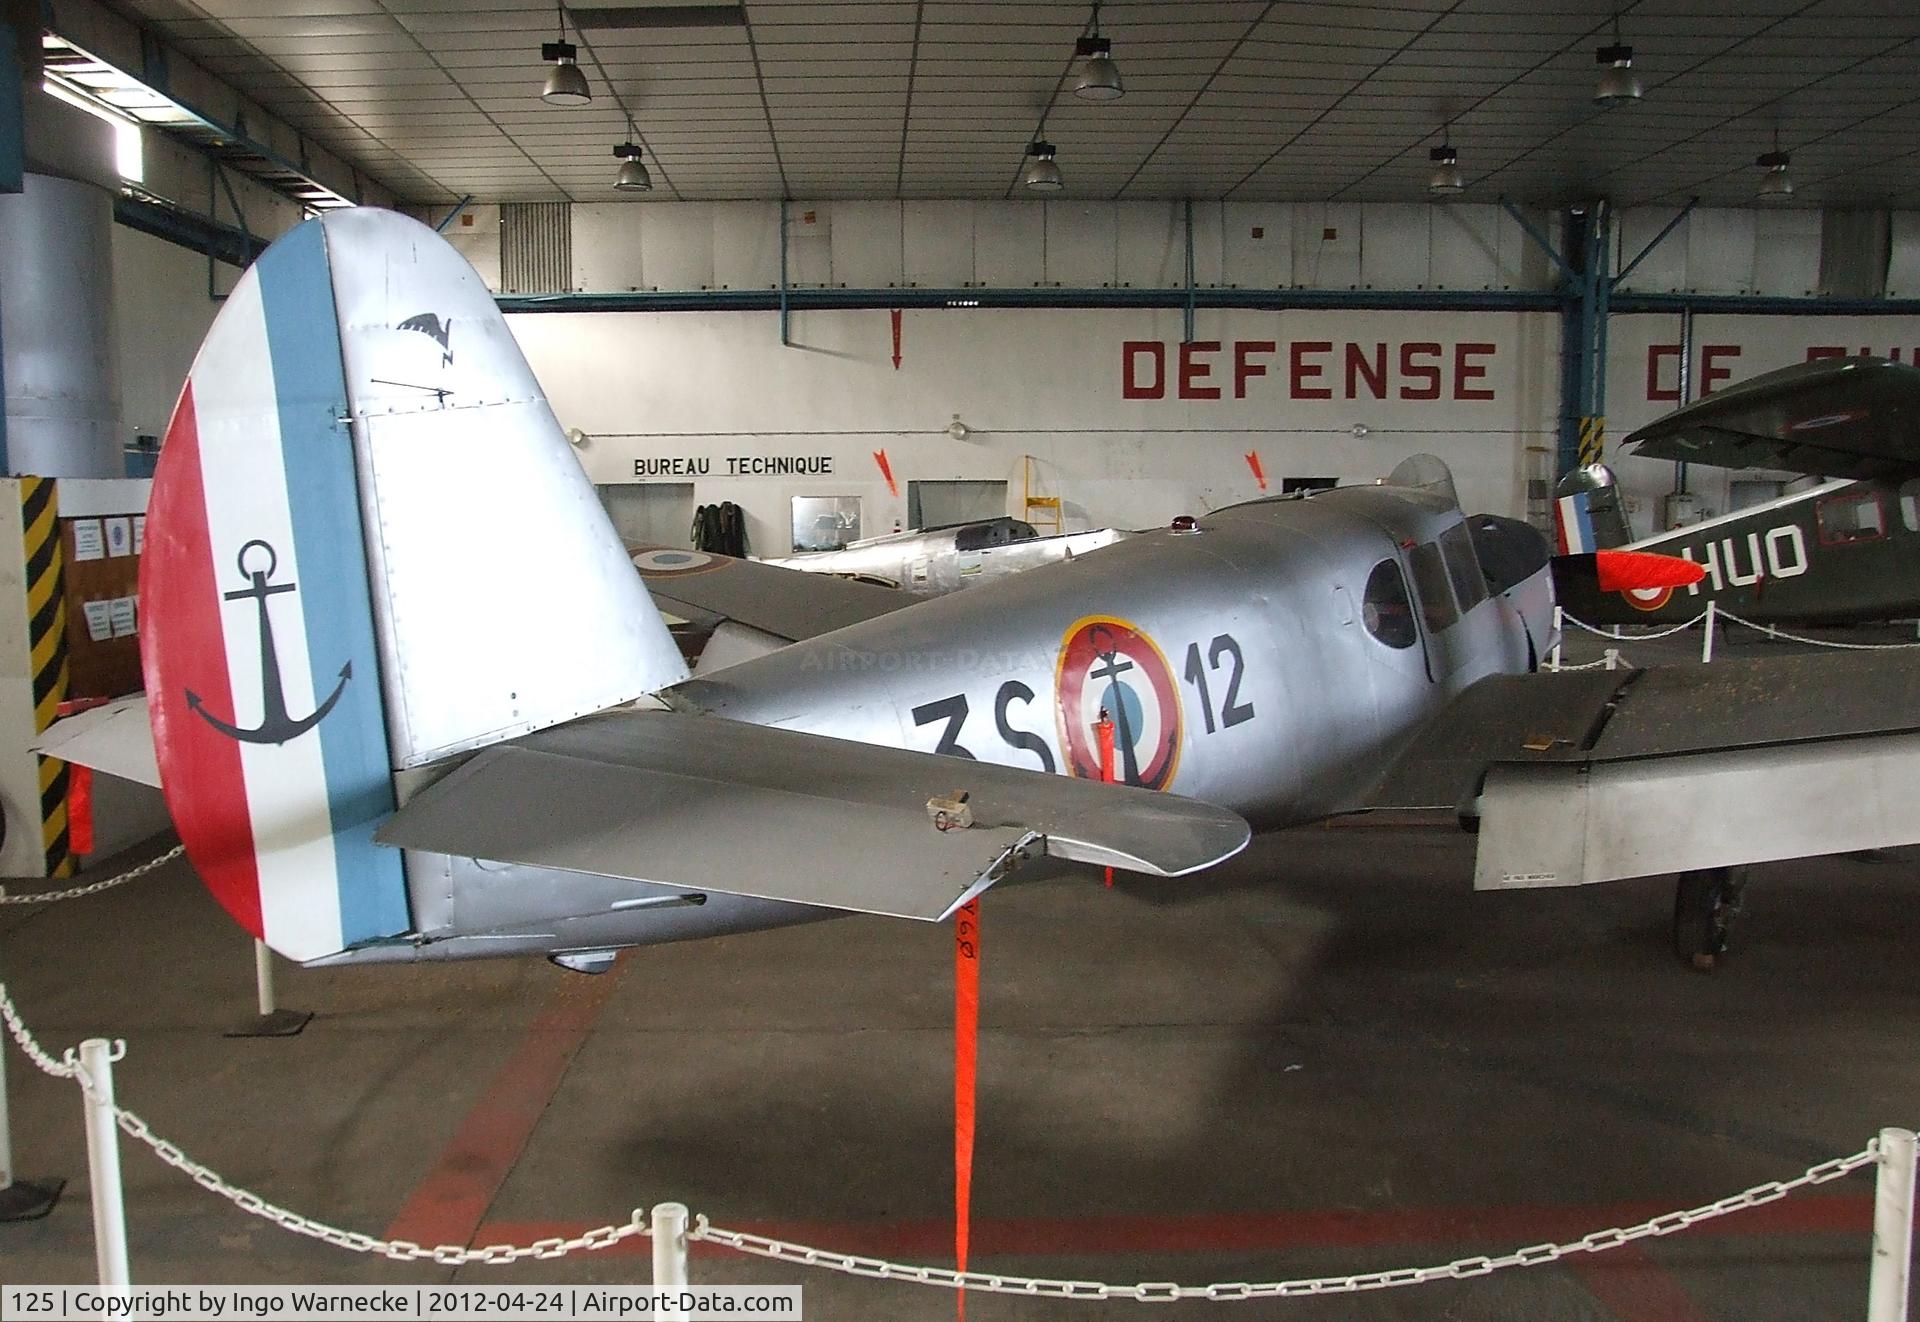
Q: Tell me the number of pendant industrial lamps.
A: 7